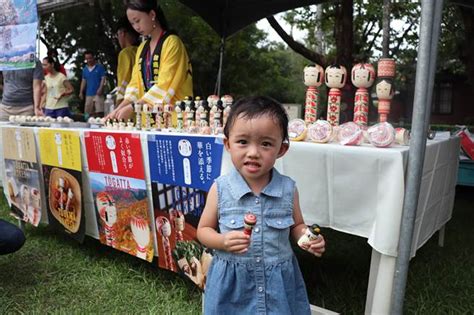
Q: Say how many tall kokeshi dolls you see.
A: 4